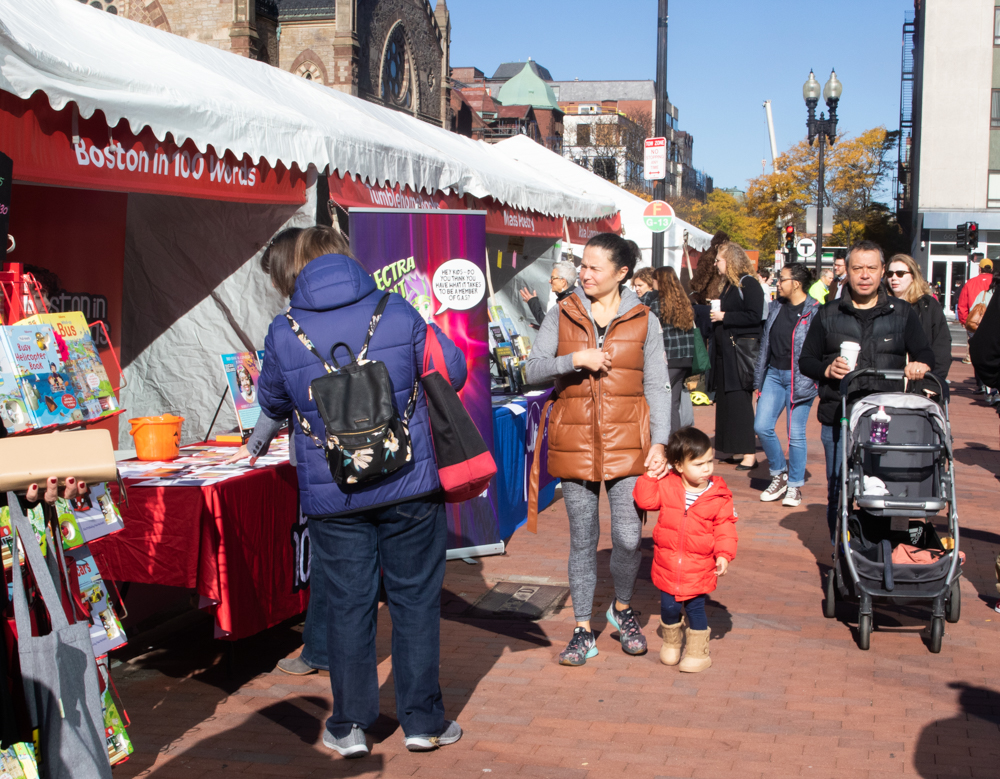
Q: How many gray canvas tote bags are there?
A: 1